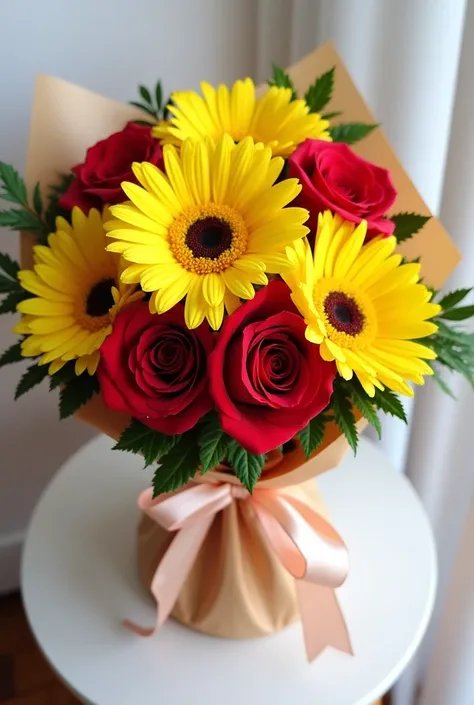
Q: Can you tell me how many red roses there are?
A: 4